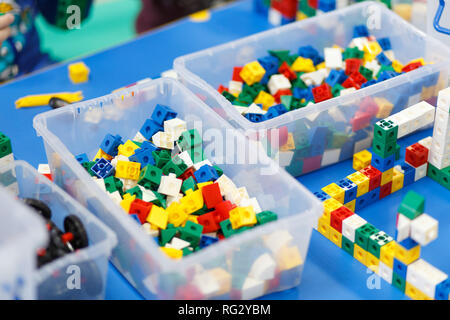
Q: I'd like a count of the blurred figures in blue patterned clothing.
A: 1